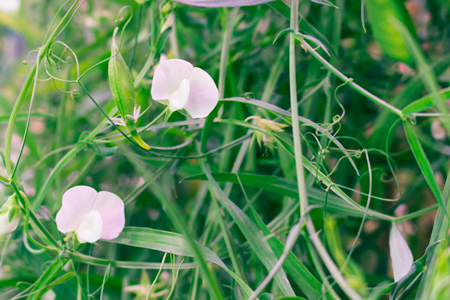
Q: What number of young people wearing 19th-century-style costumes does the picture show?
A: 0